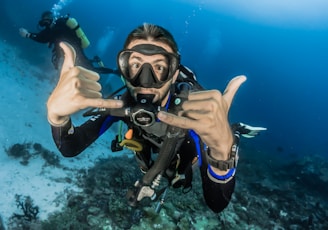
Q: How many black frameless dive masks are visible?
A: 1